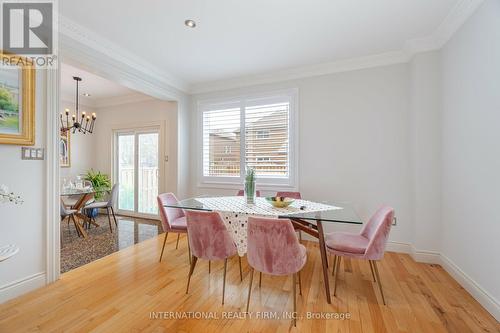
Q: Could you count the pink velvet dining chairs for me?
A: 6